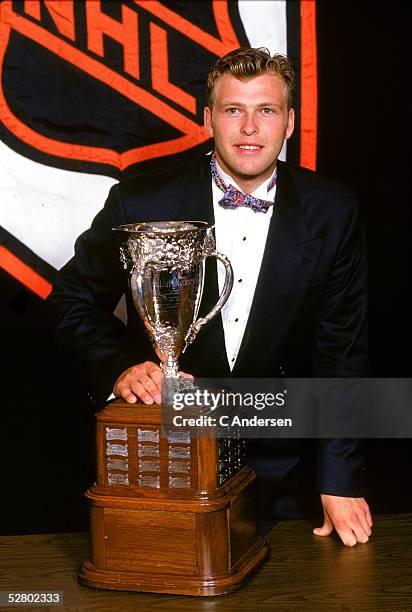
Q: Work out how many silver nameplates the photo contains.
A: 12